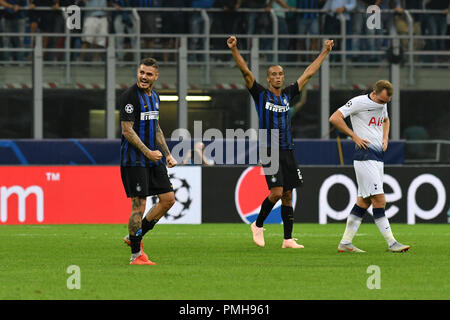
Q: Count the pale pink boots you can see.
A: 2